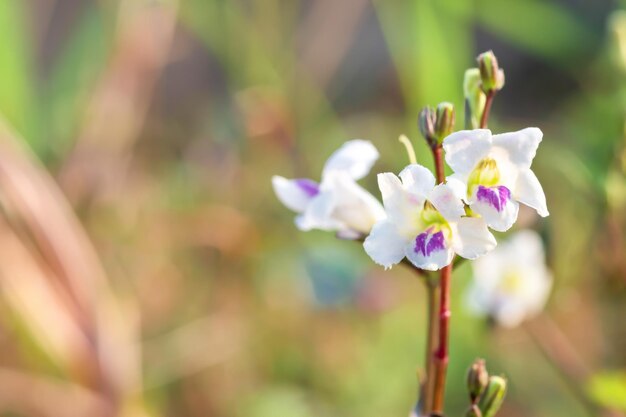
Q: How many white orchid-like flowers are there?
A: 4